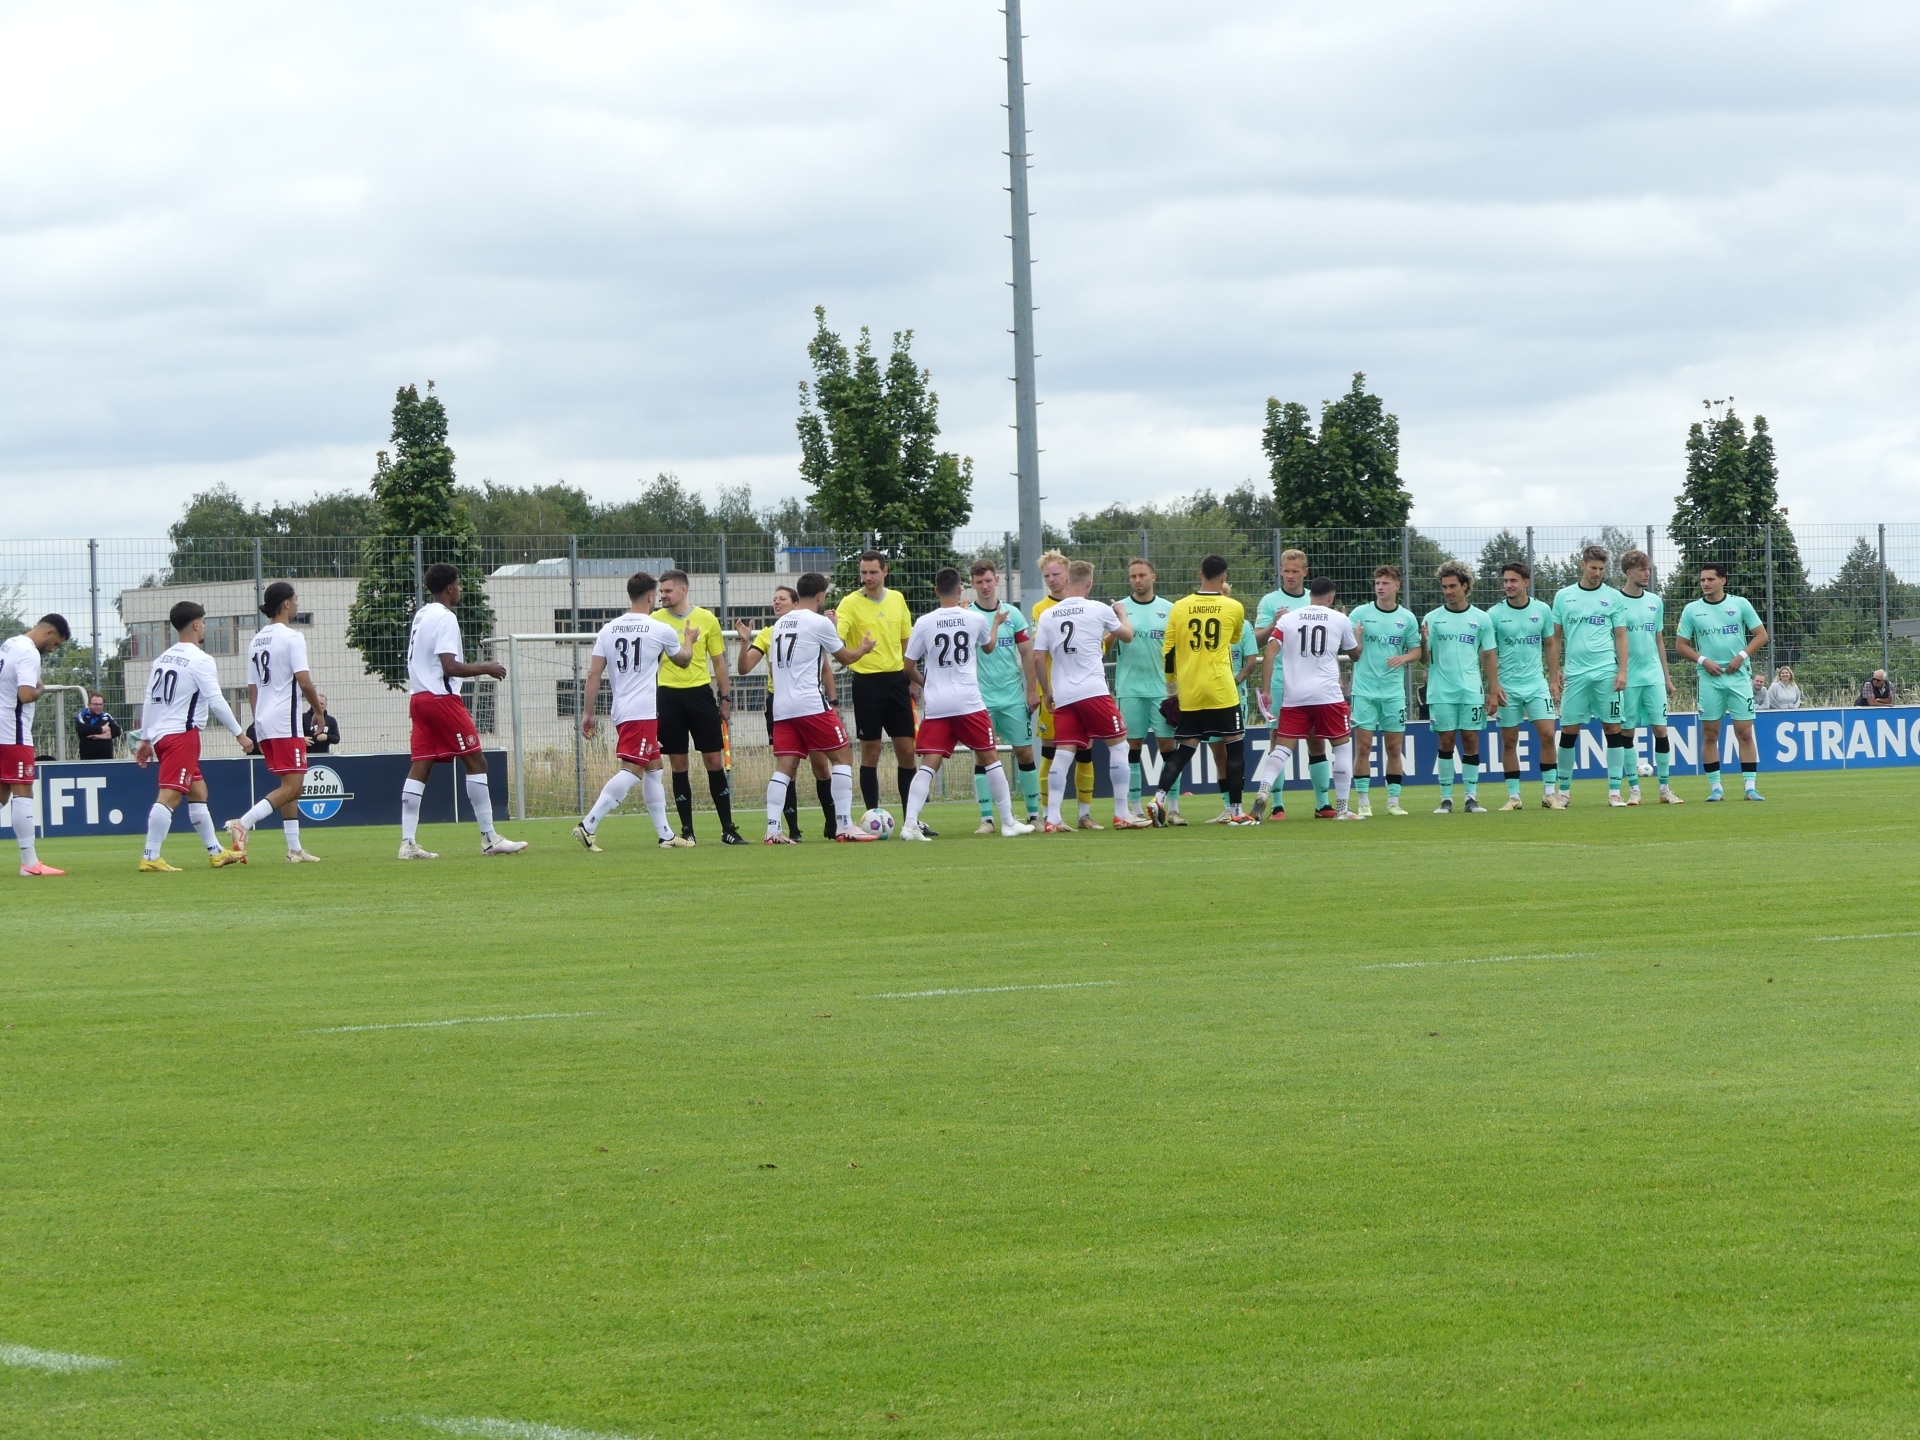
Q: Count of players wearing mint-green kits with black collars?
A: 10